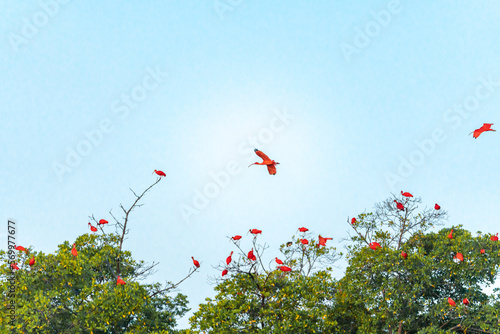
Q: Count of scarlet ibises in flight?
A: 2